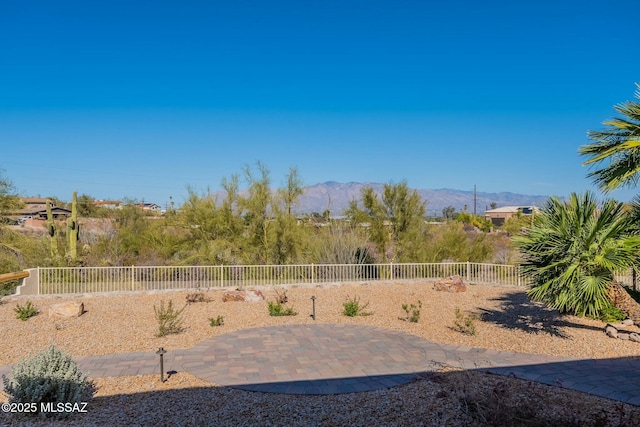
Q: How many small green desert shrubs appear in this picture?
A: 7